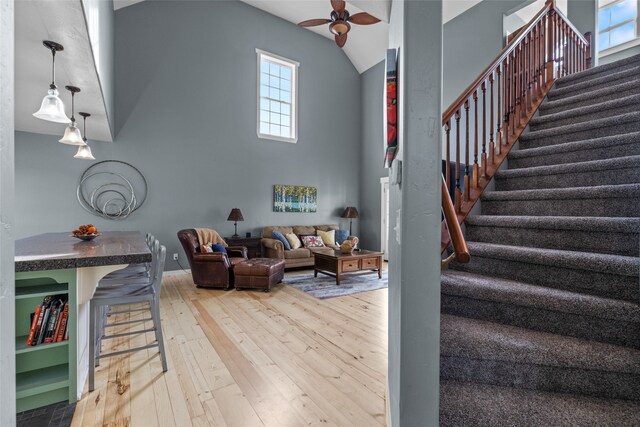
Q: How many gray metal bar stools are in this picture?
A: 4